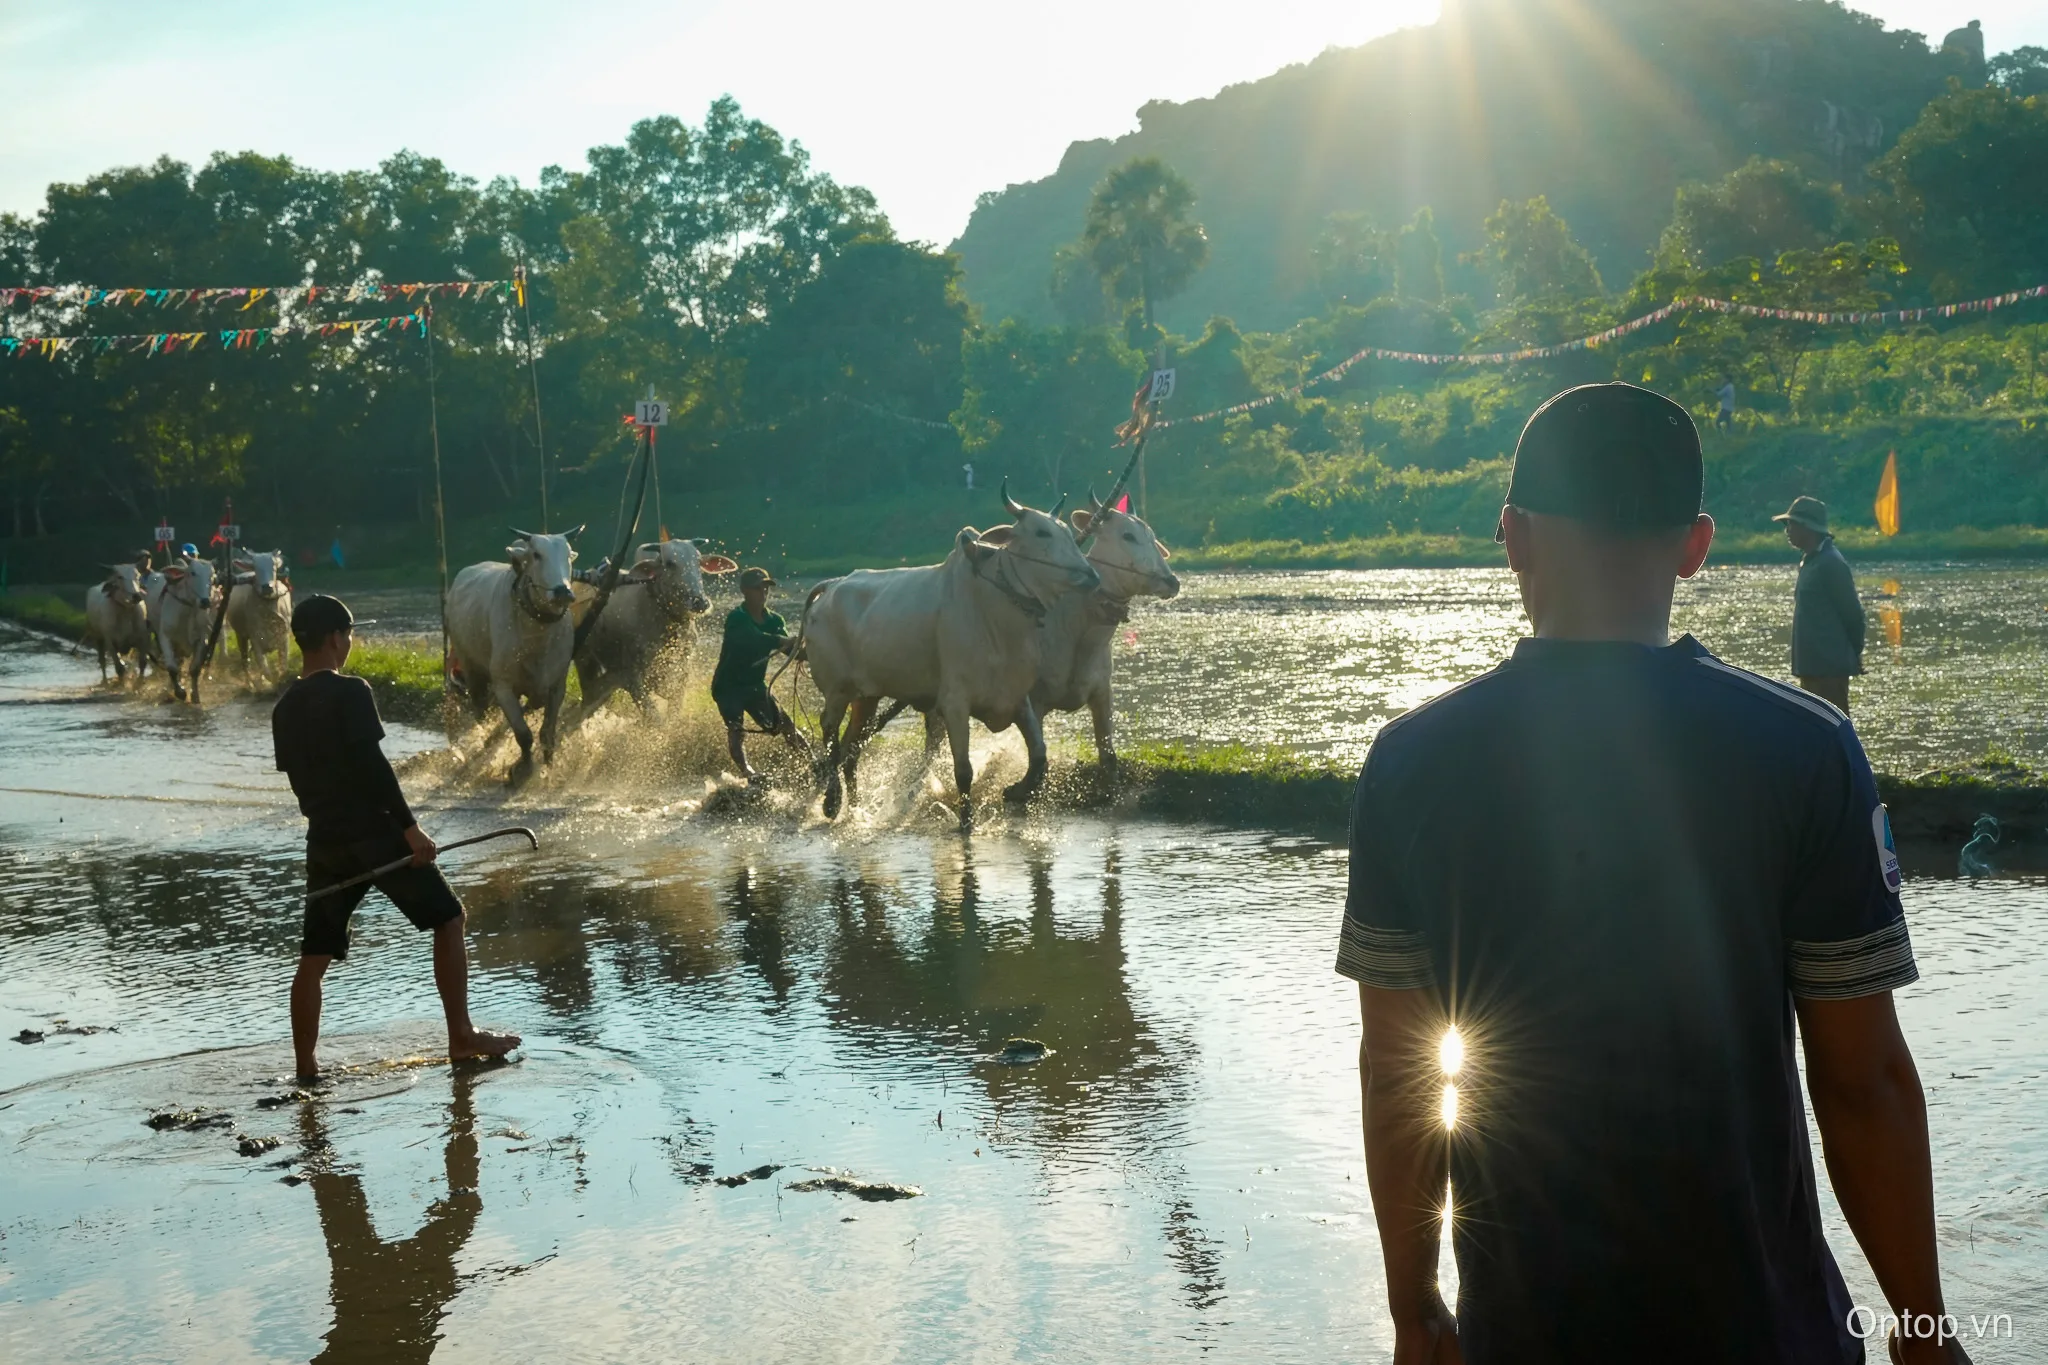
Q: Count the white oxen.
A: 7